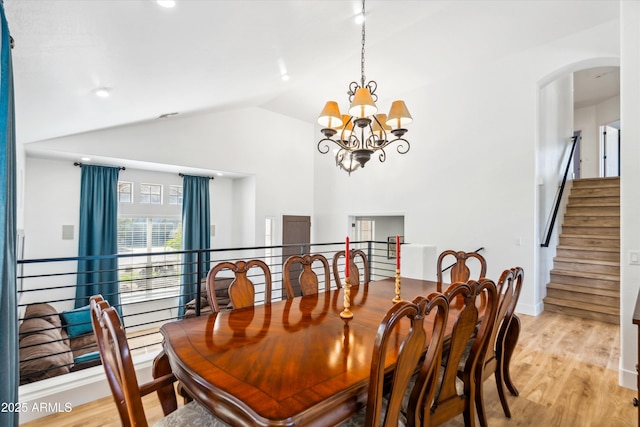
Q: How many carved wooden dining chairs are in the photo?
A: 8